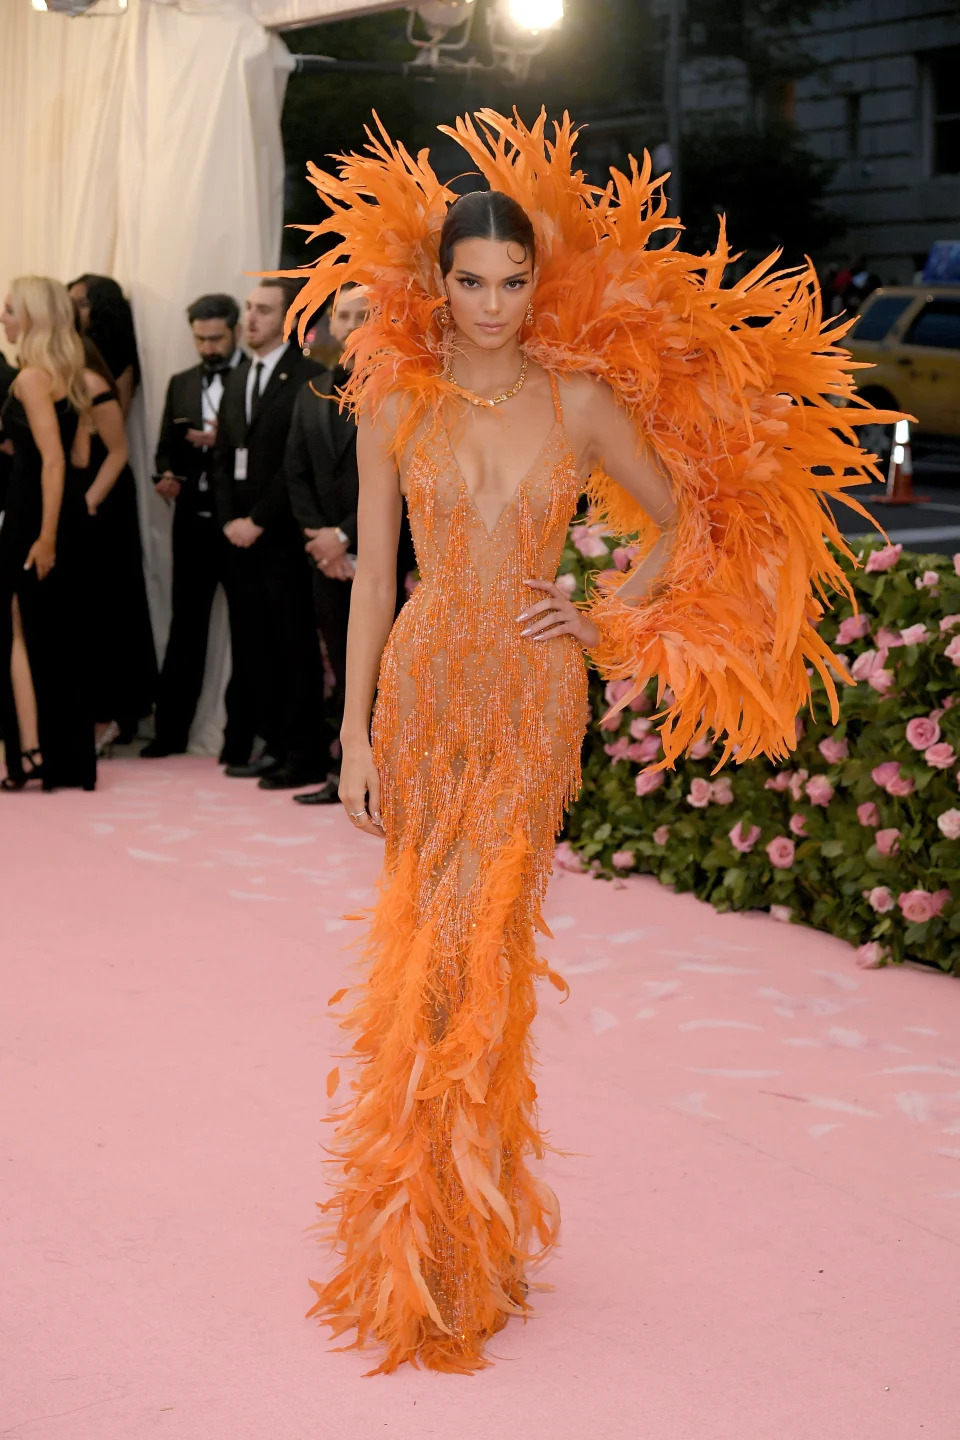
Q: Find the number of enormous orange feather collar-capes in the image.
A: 1